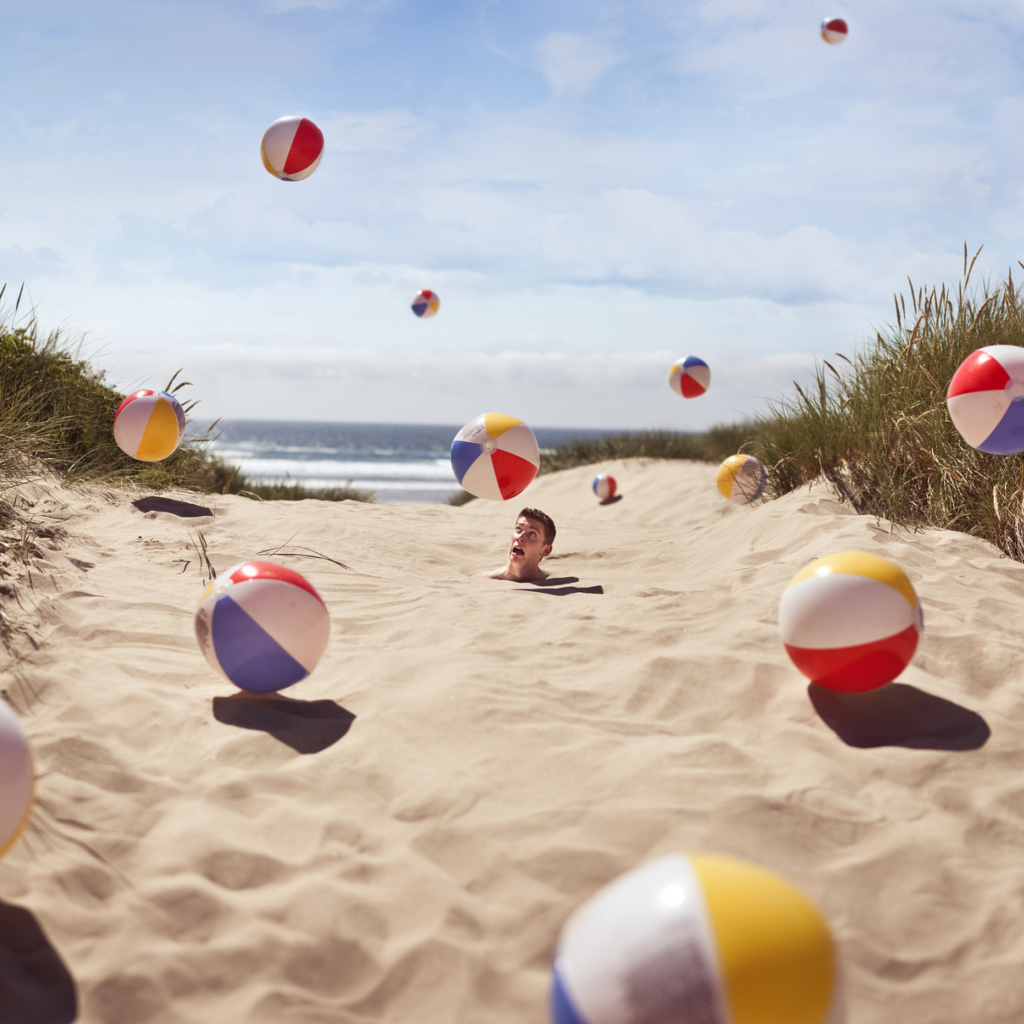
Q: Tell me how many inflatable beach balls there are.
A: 13